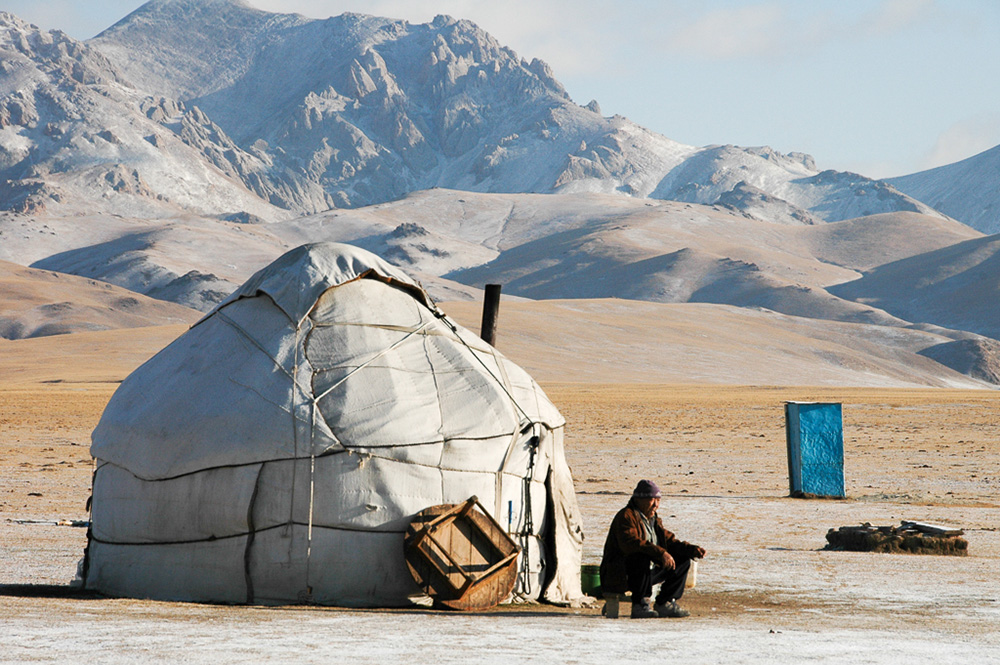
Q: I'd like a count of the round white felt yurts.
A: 1